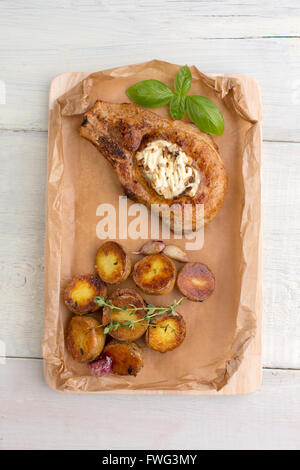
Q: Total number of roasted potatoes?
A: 8